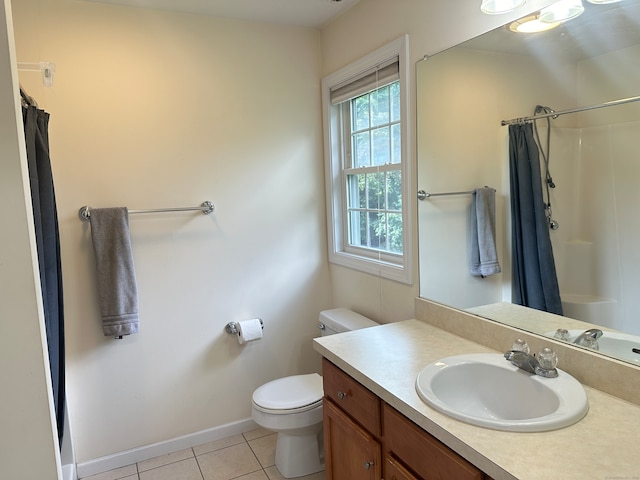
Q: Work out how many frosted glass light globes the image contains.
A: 3